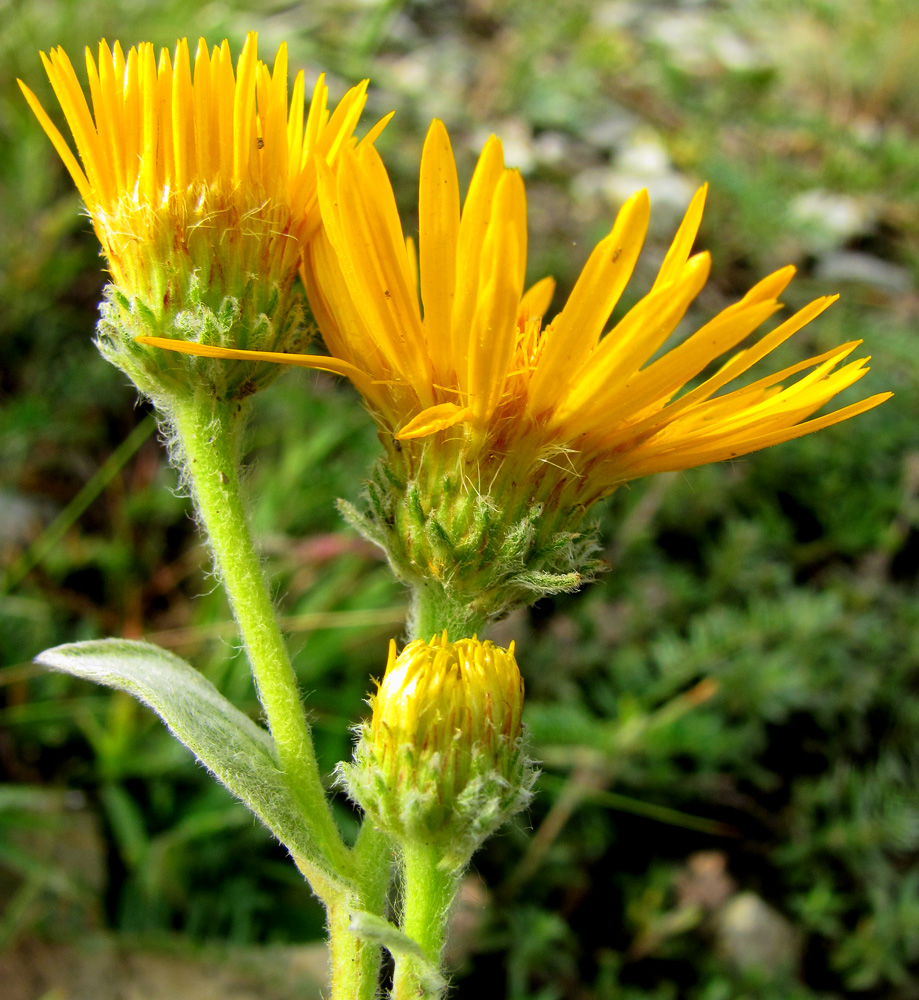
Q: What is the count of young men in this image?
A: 0